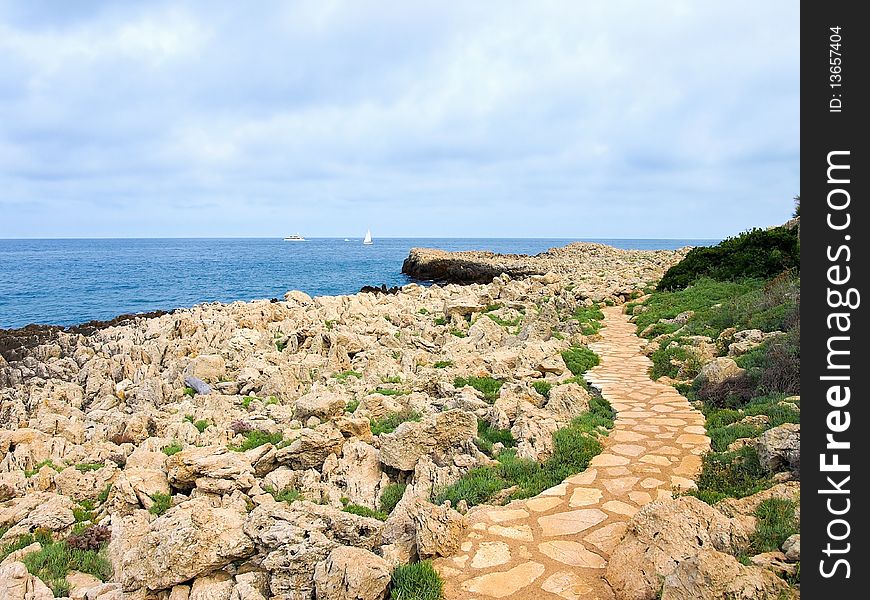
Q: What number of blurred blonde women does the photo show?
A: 0